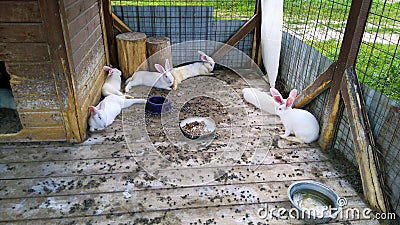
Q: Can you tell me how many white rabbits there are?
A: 6